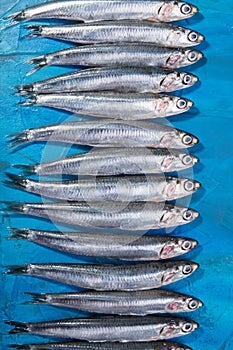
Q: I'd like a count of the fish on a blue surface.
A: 14